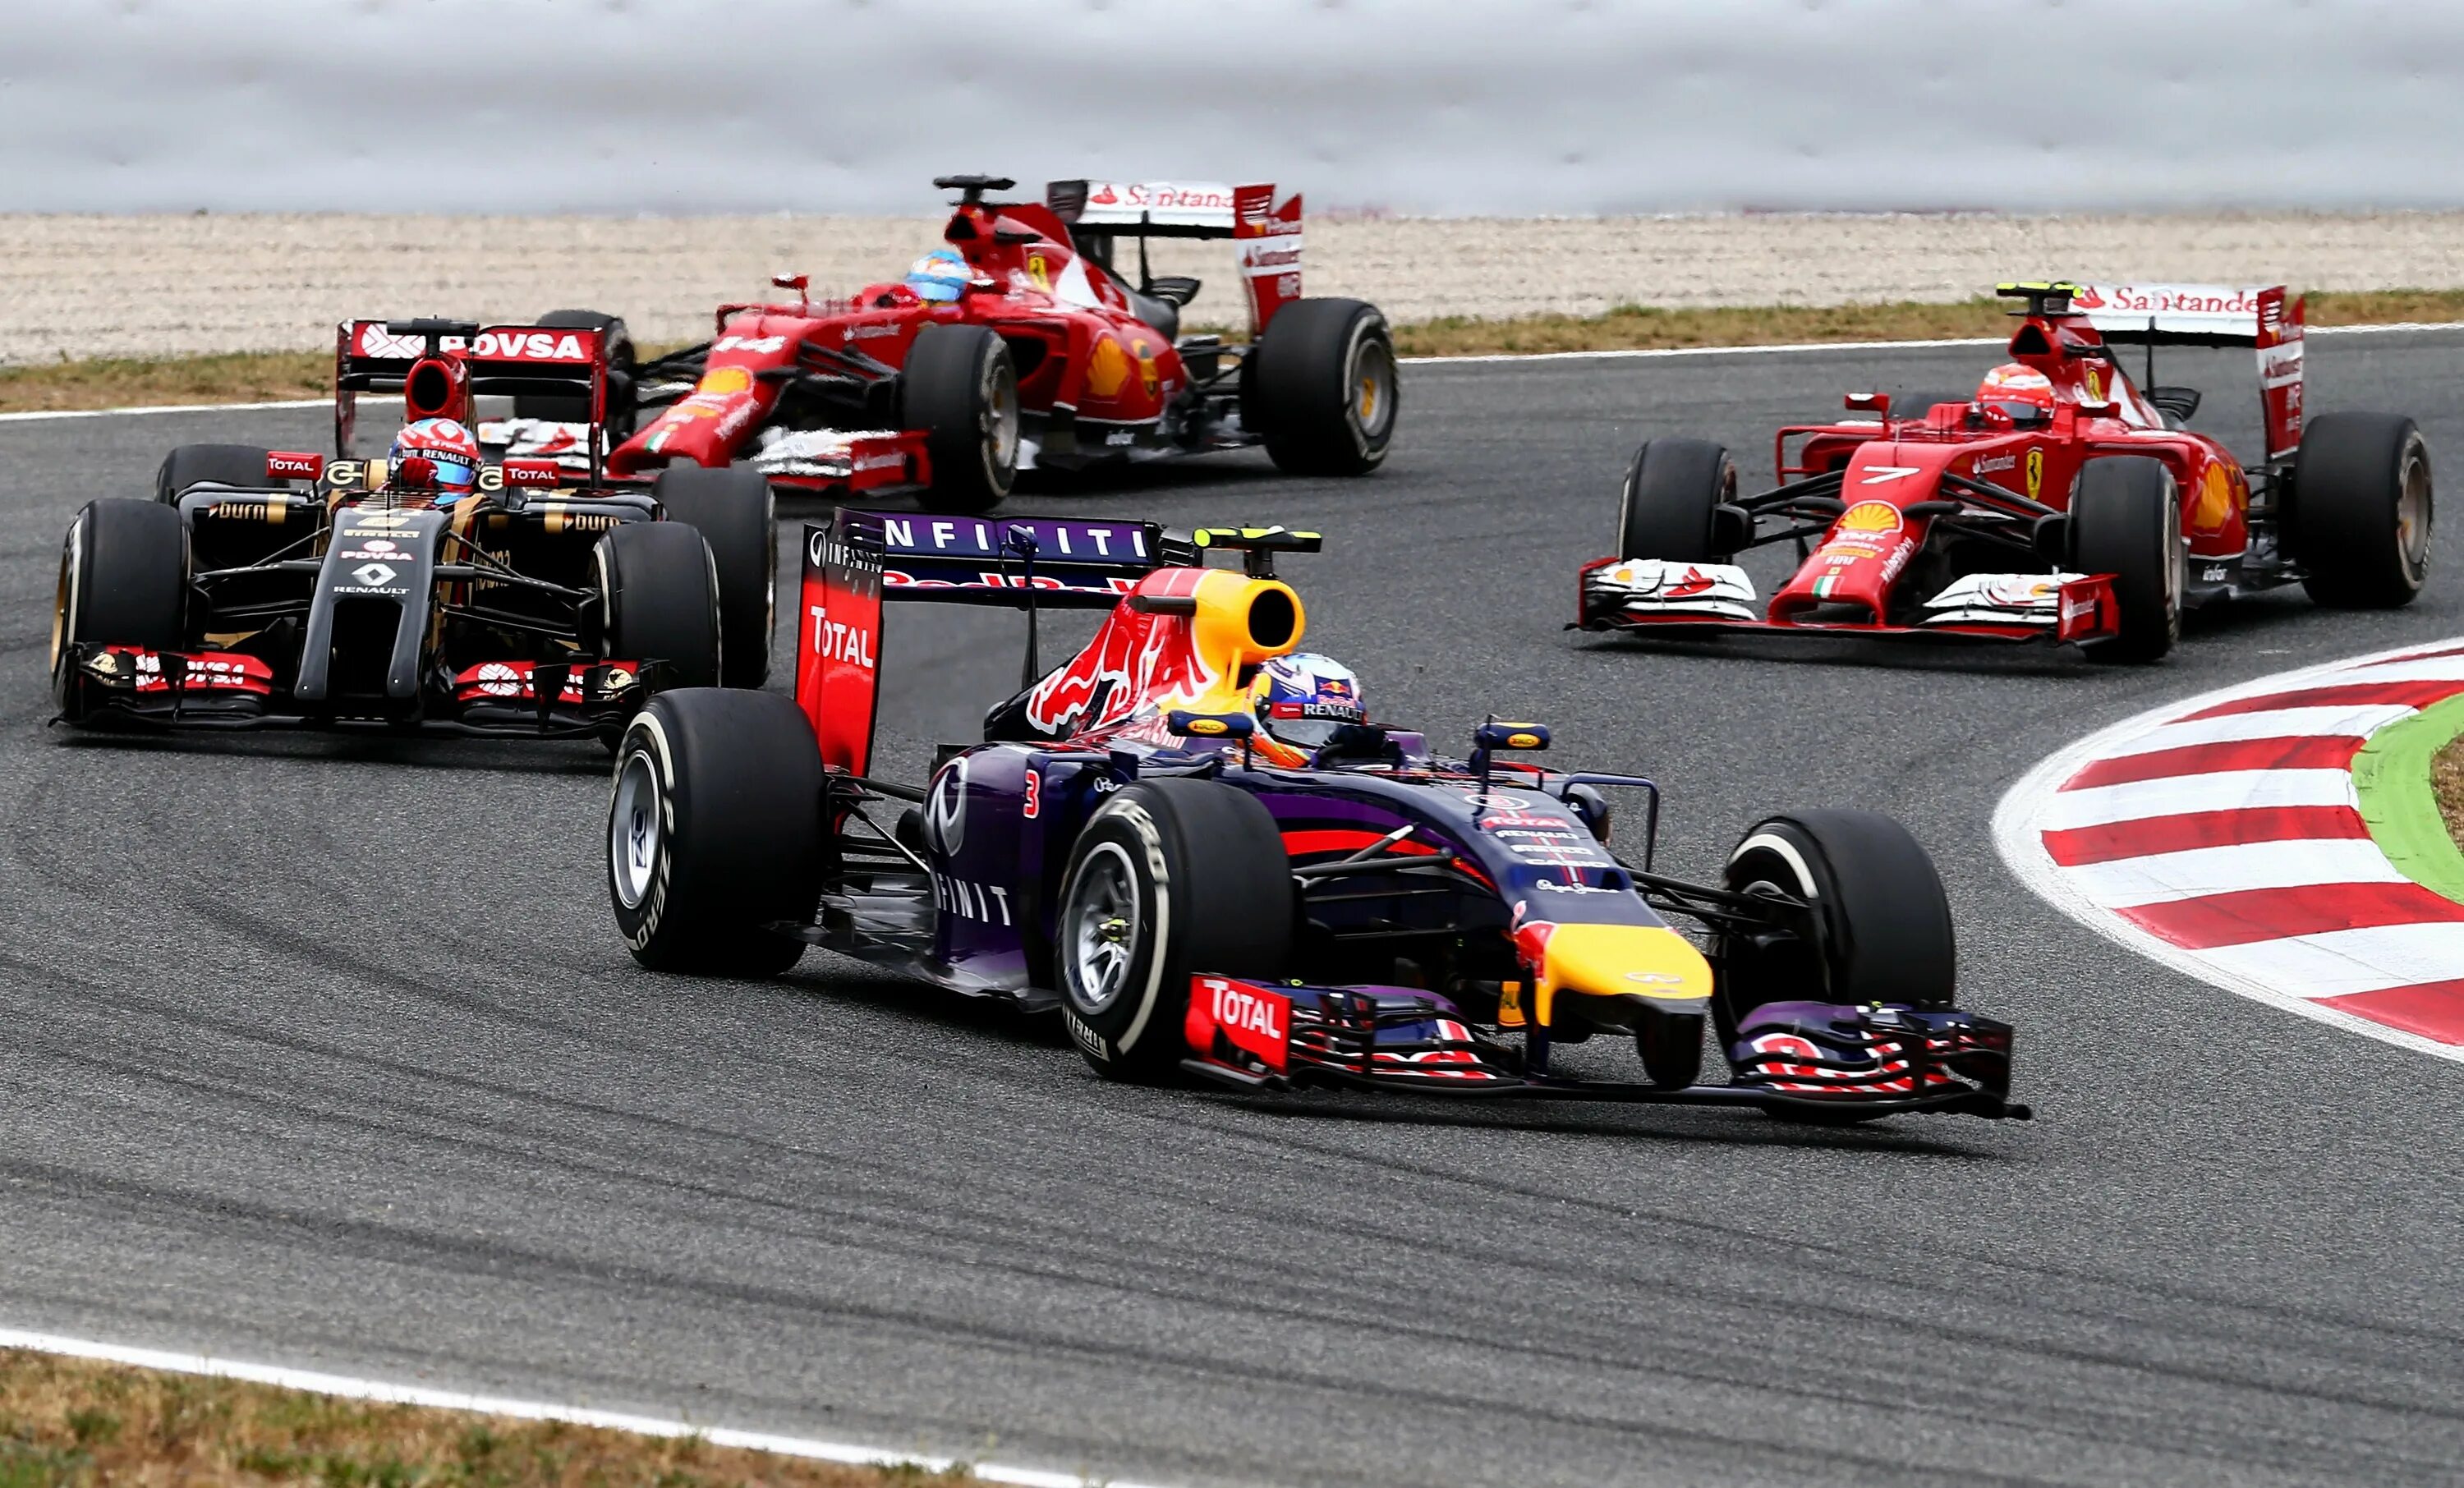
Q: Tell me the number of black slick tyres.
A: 14